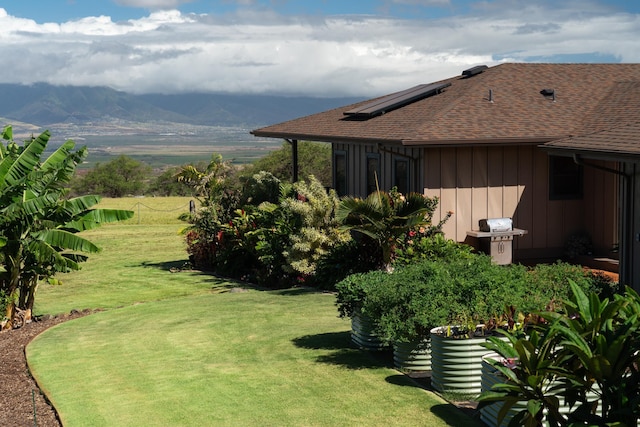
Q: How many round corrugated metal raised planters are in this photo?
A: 4